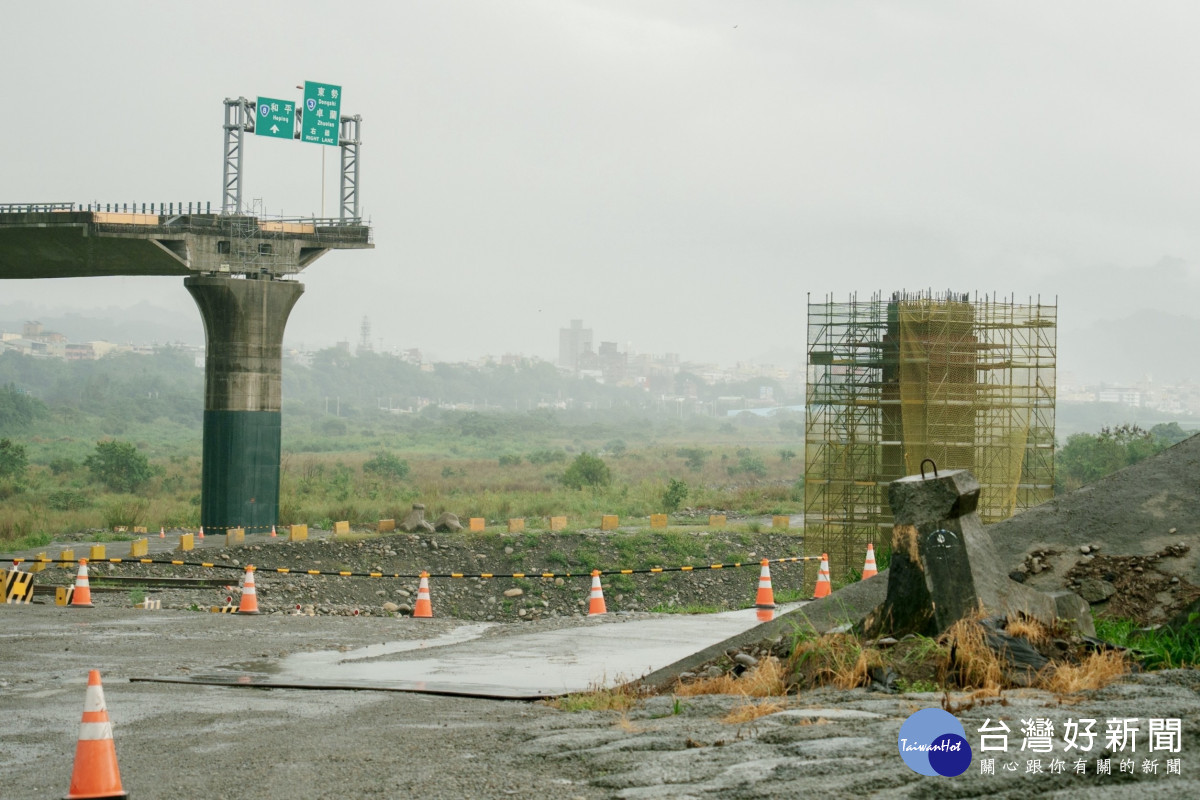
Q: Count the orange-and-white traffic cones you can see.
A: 11